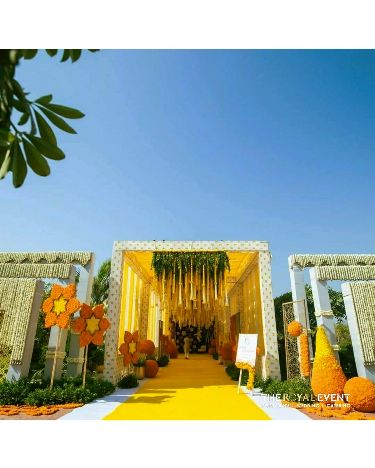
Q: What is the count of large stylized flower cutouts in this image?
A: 3